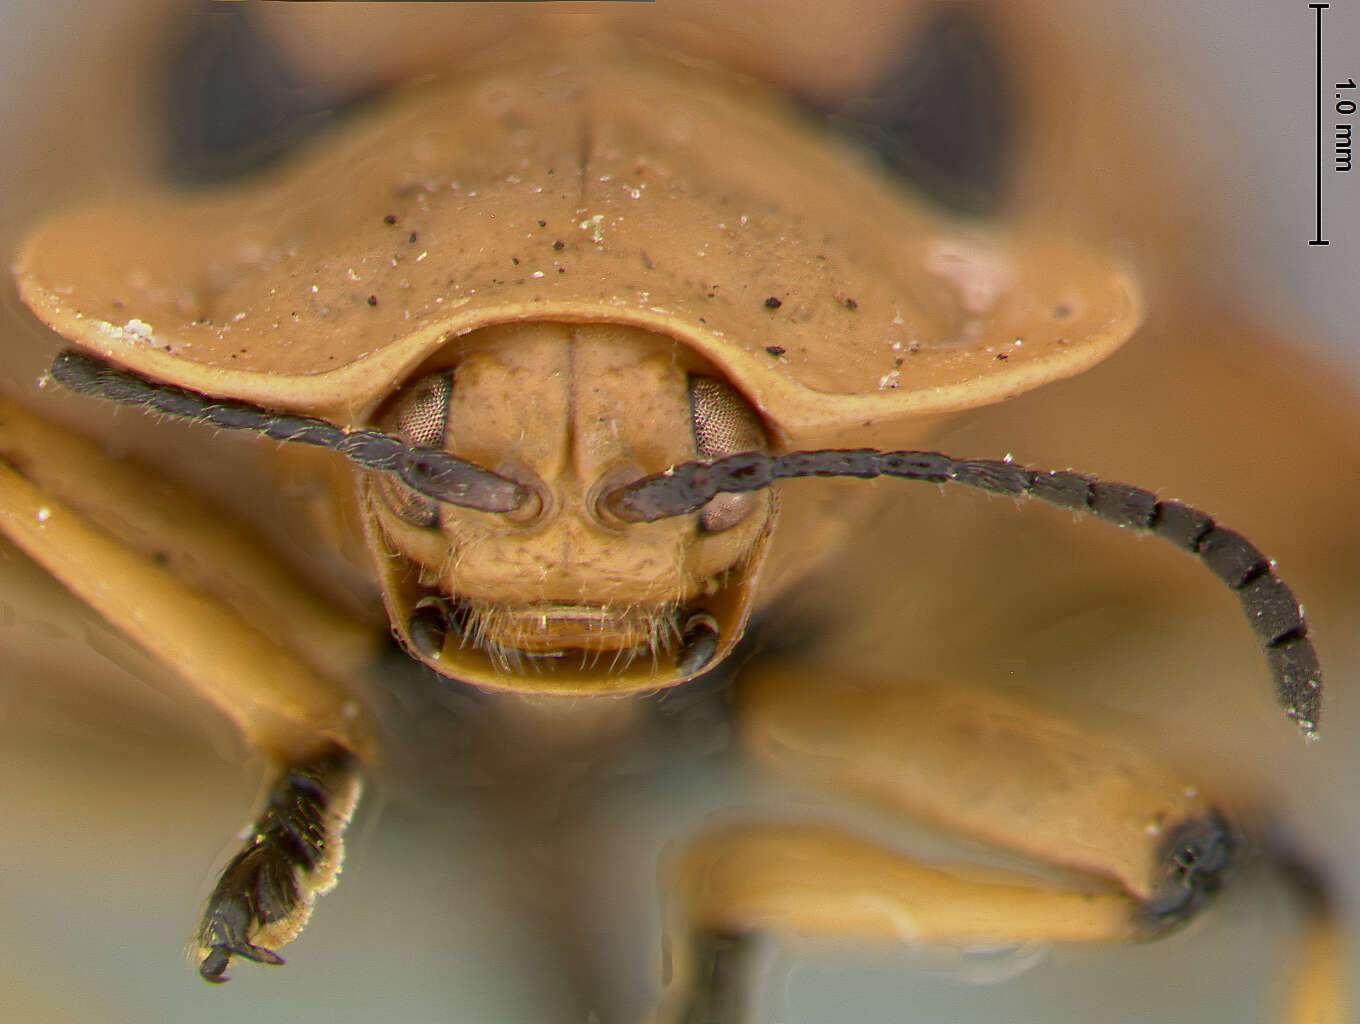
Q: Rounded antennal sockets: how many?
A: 2